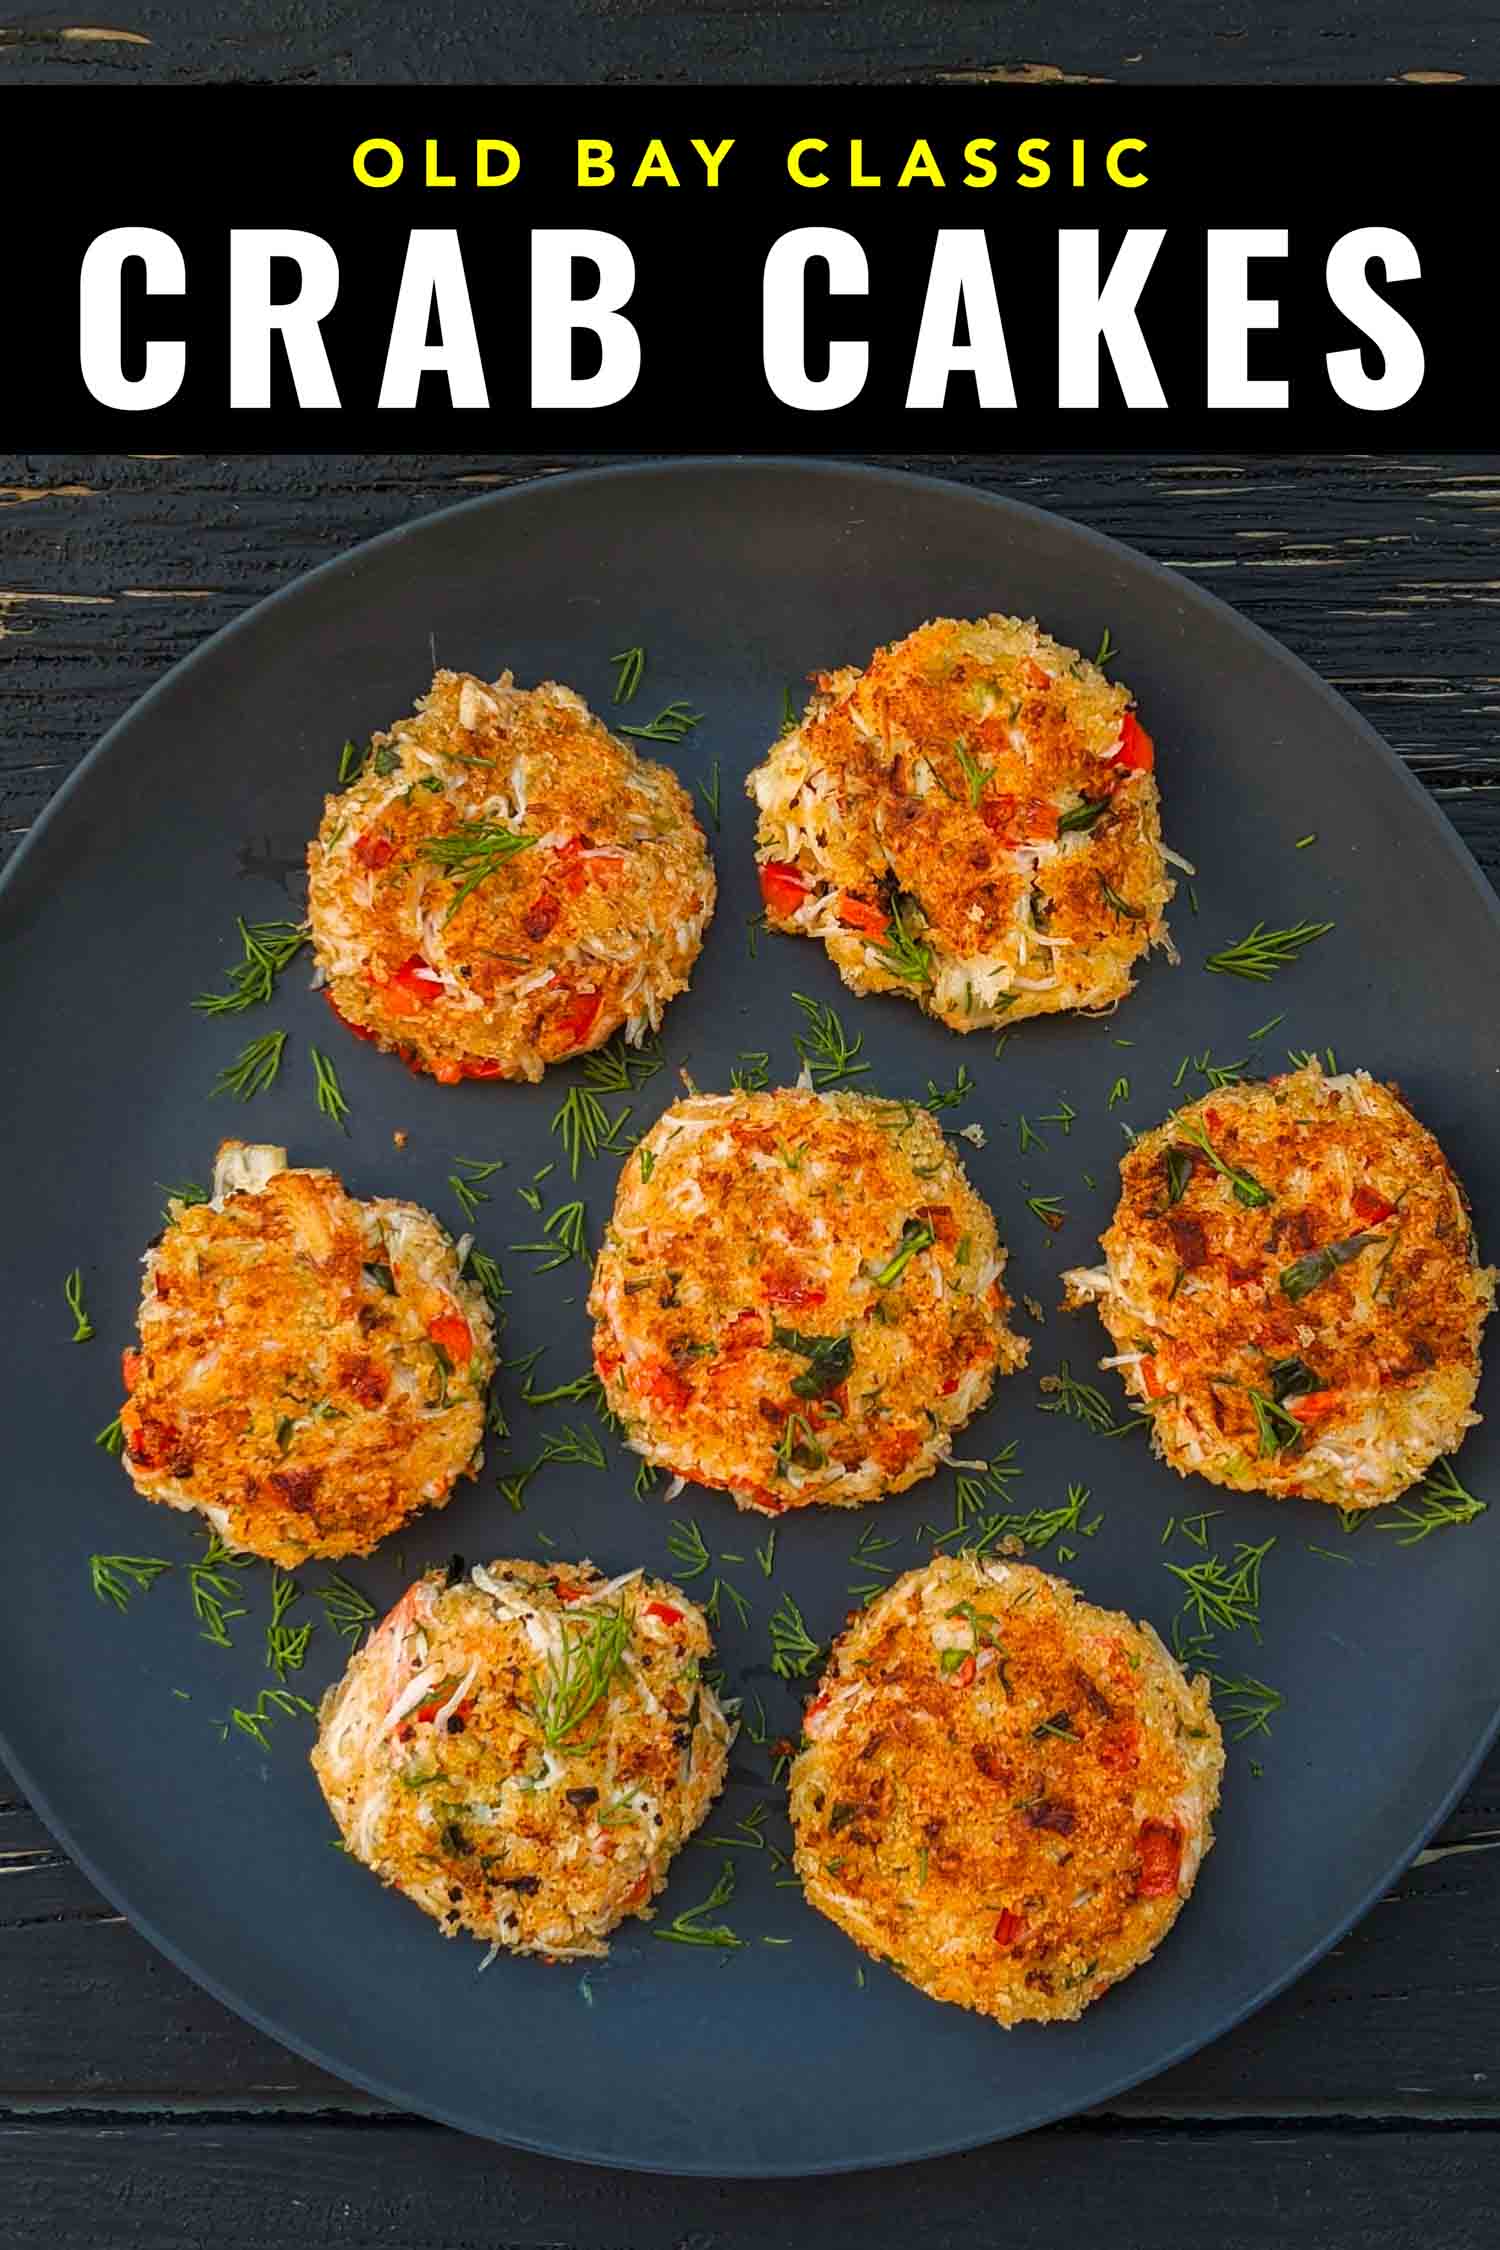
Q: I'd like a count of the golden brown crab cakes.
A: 7